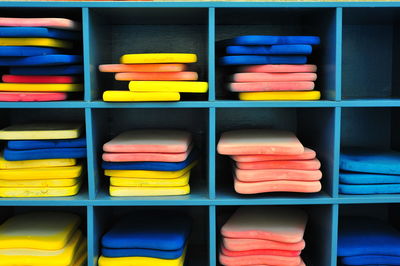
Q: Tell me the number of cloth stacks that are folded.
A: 11